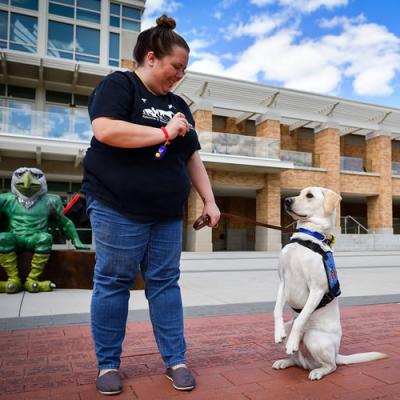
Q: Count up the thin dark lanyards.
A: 0